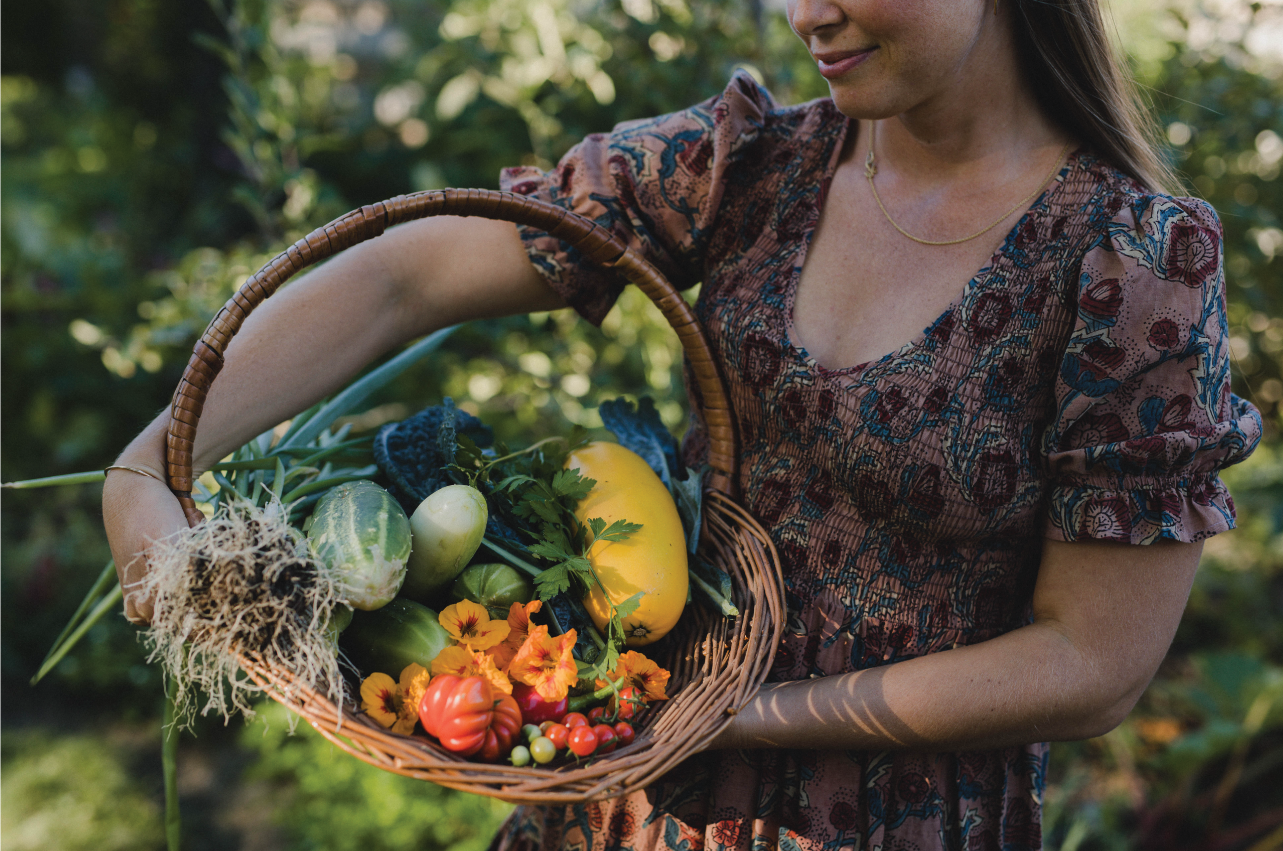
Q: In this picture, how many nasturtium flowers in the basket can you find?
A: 6